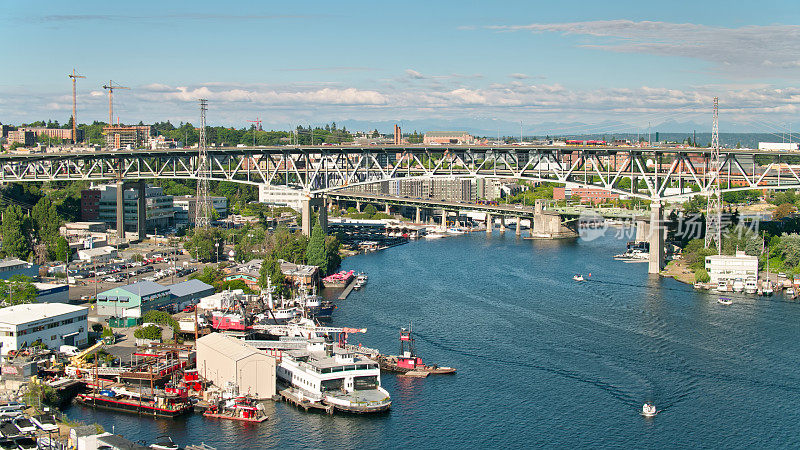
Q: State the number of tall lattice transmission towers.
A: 2